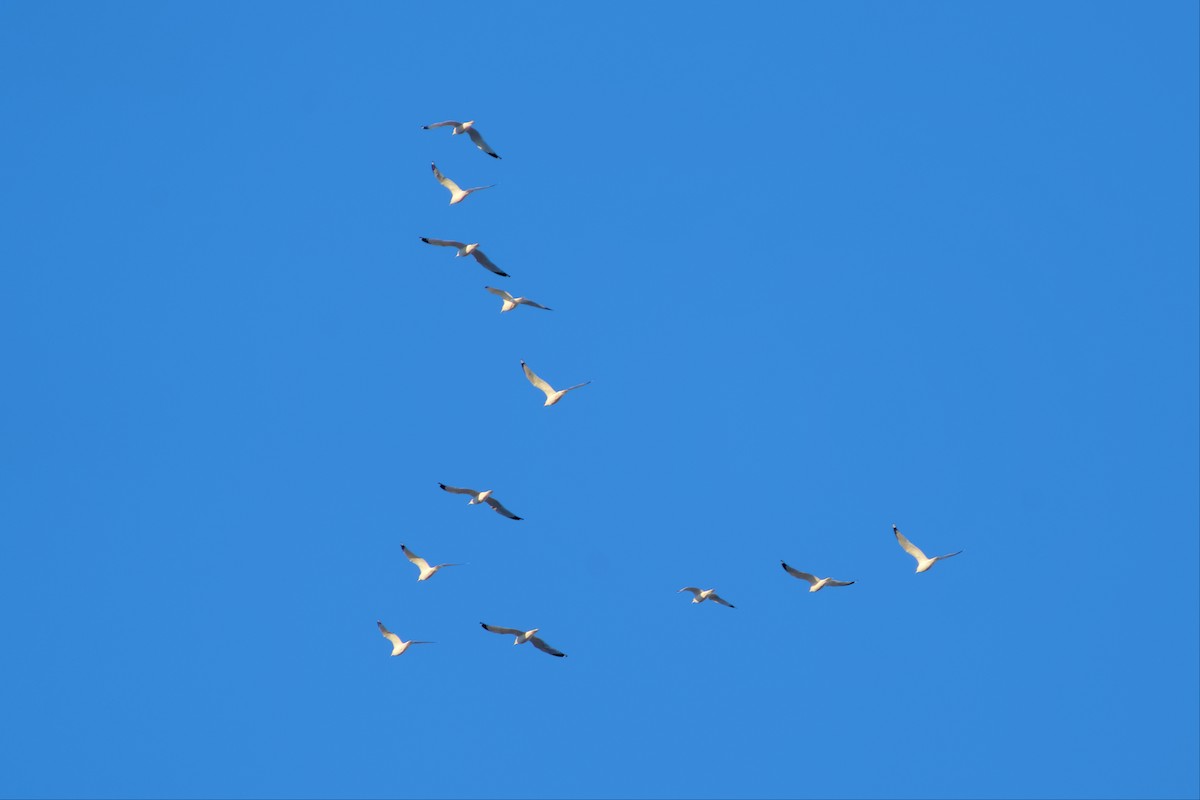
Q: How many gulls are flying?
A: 12